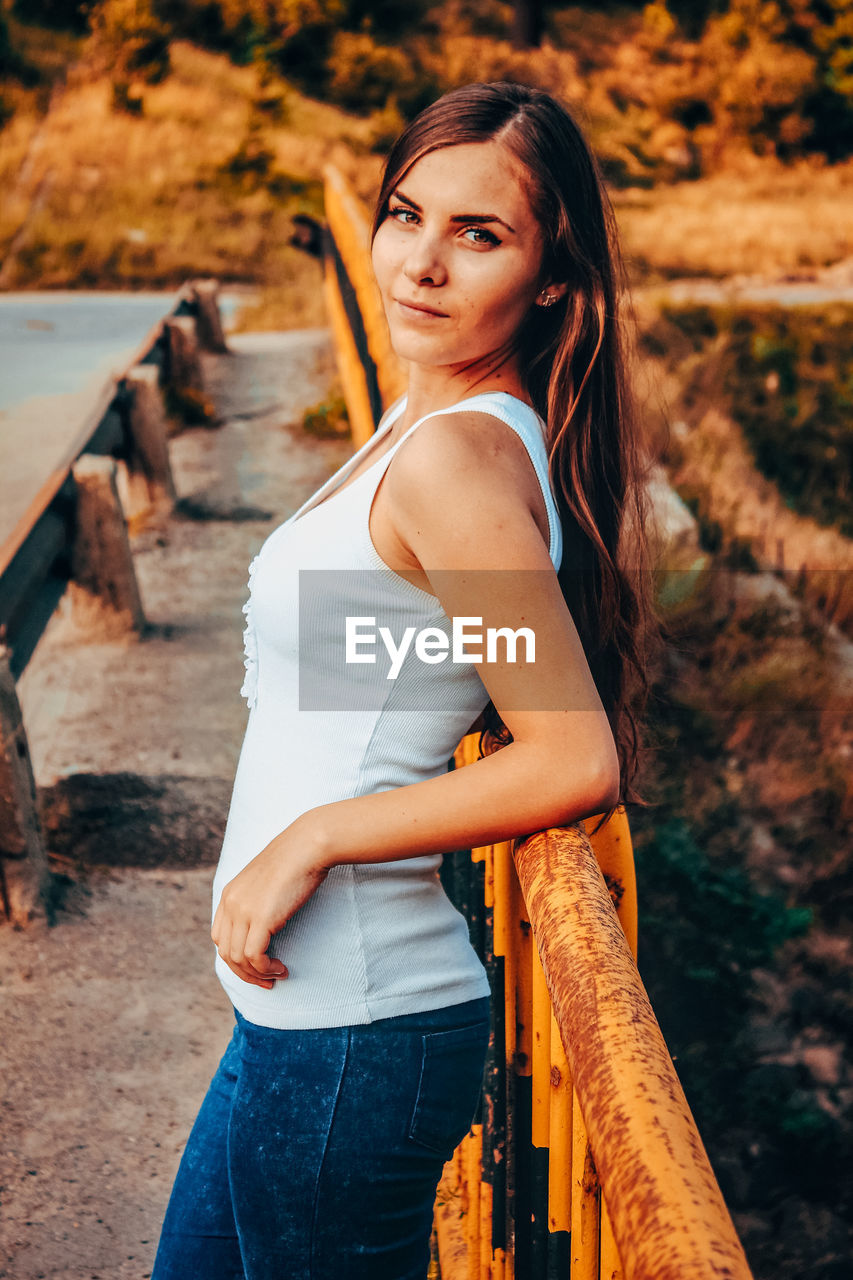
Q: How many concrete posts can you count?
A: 5